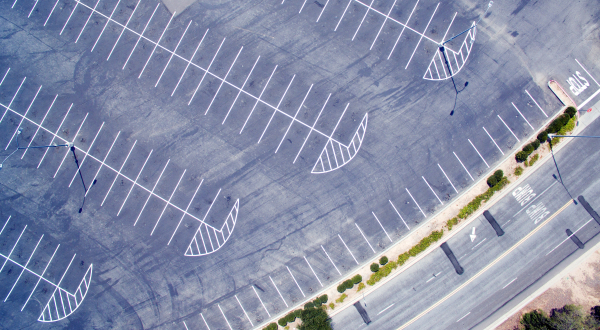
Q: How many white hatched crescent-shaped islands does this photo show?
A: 4